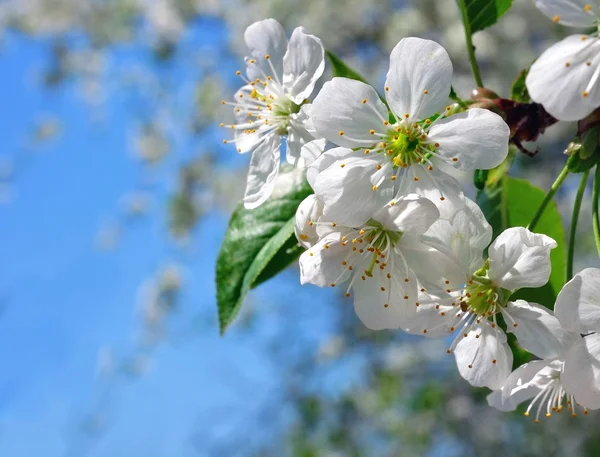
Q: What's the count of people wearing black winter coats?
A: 0